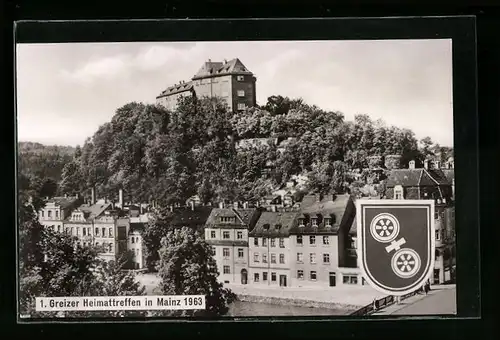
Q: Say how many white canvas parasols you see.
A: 0